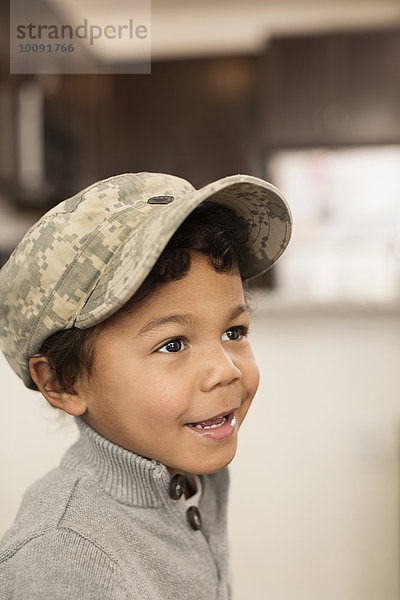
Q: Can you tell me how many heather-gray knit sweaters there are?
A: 1